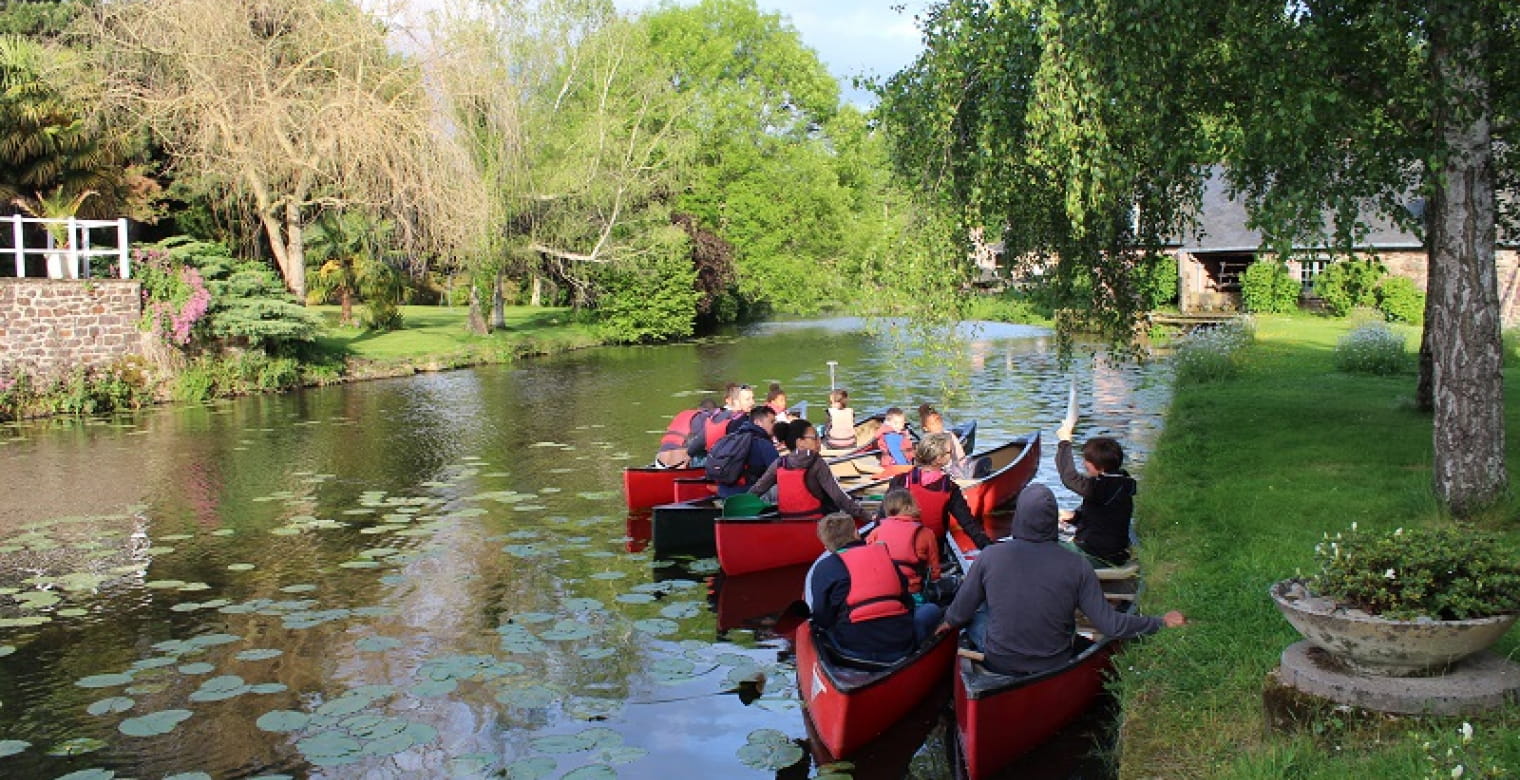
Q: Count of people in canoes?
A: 13